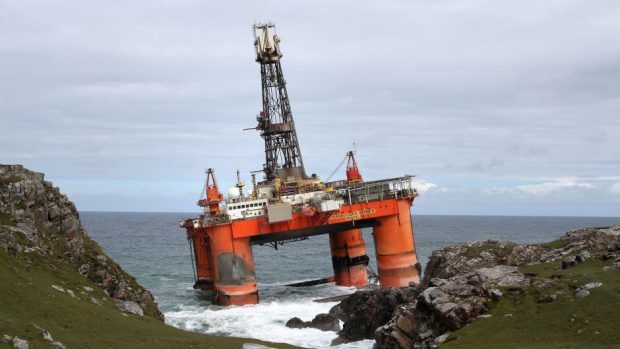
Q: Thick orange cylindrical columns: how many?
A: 4